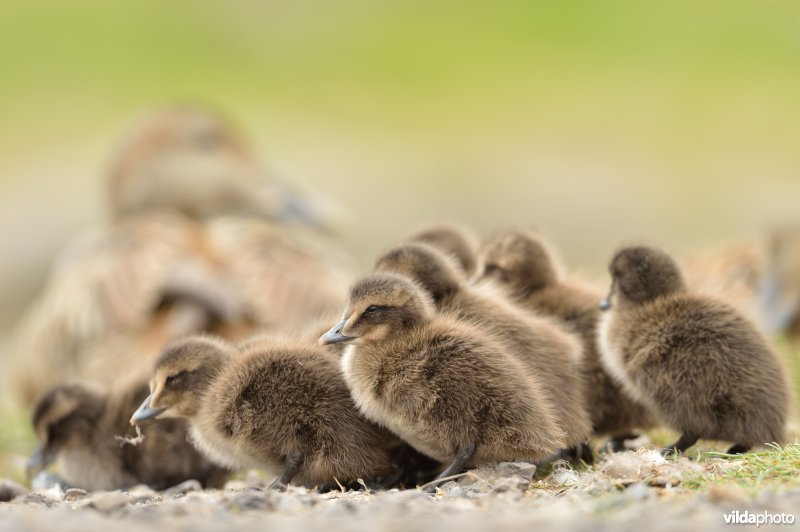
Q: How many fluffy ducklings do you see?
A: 7